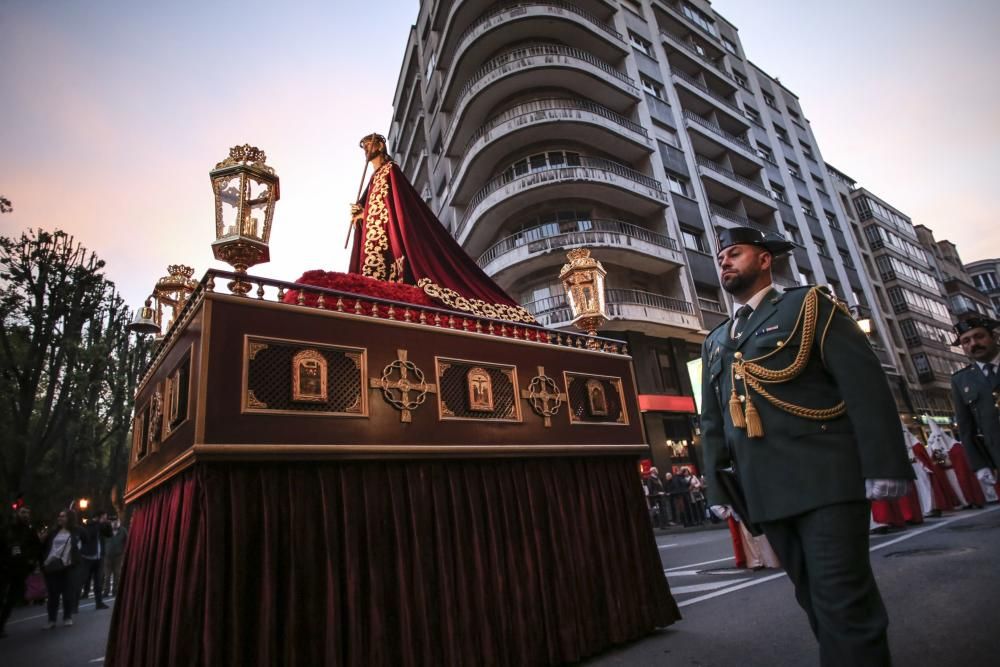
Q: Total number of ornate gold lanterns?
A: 3